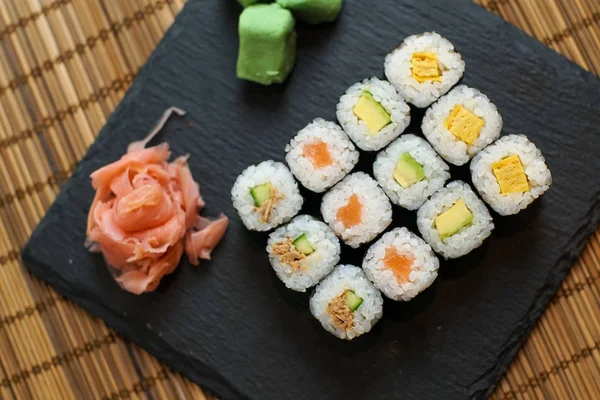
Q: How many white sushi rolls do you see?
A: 12